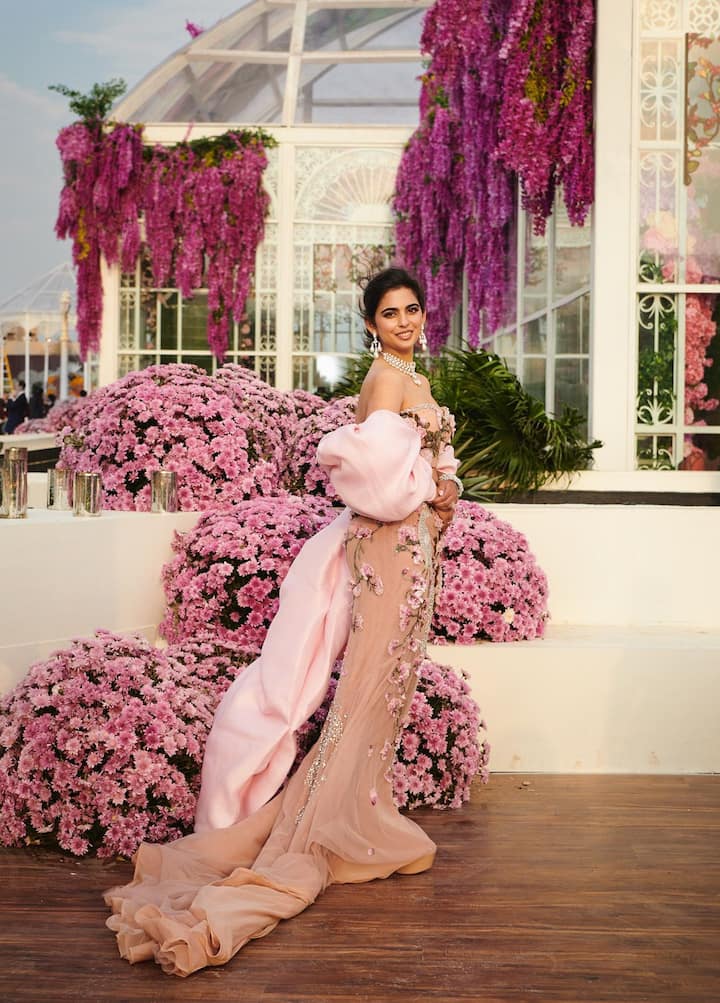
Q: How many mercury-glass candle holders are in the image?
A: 4